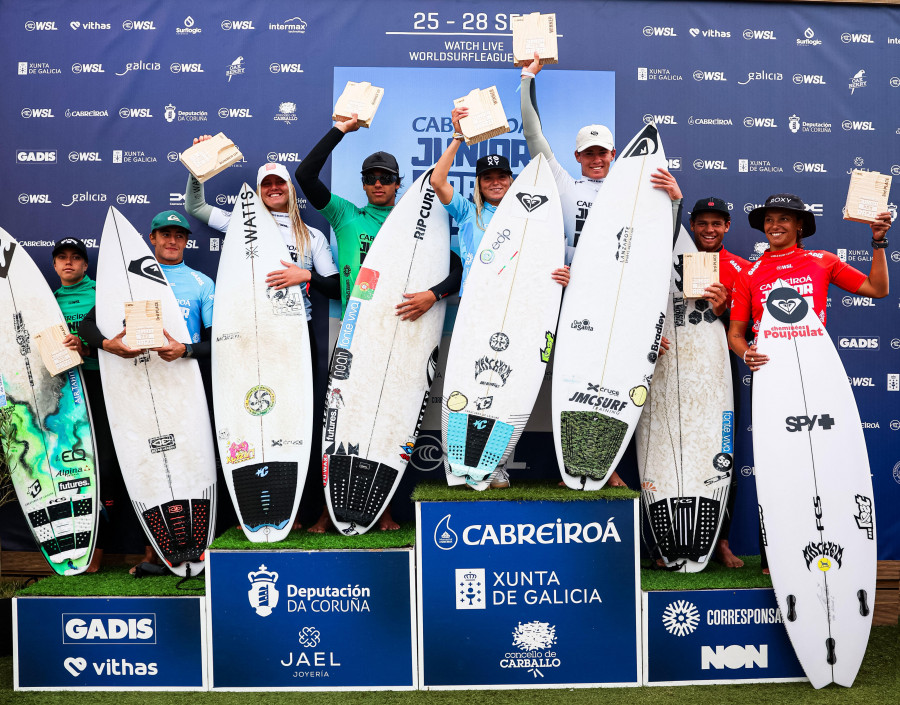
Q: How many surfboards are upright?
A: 8